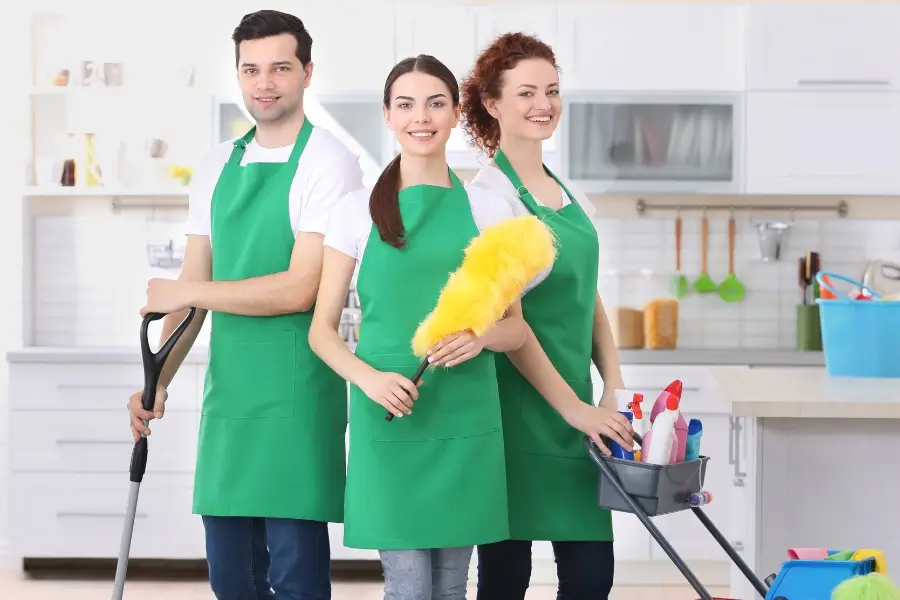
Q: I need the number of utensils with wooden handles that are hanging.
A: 3